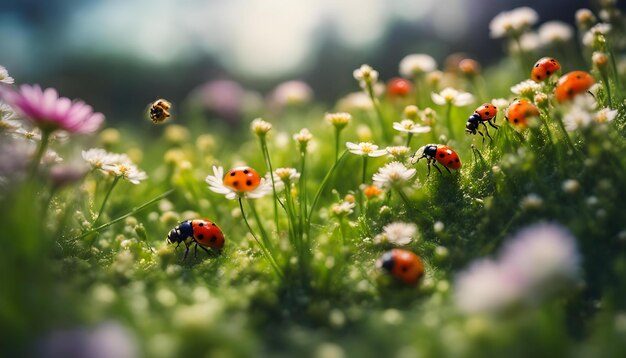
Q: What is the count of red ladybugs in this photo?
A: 8